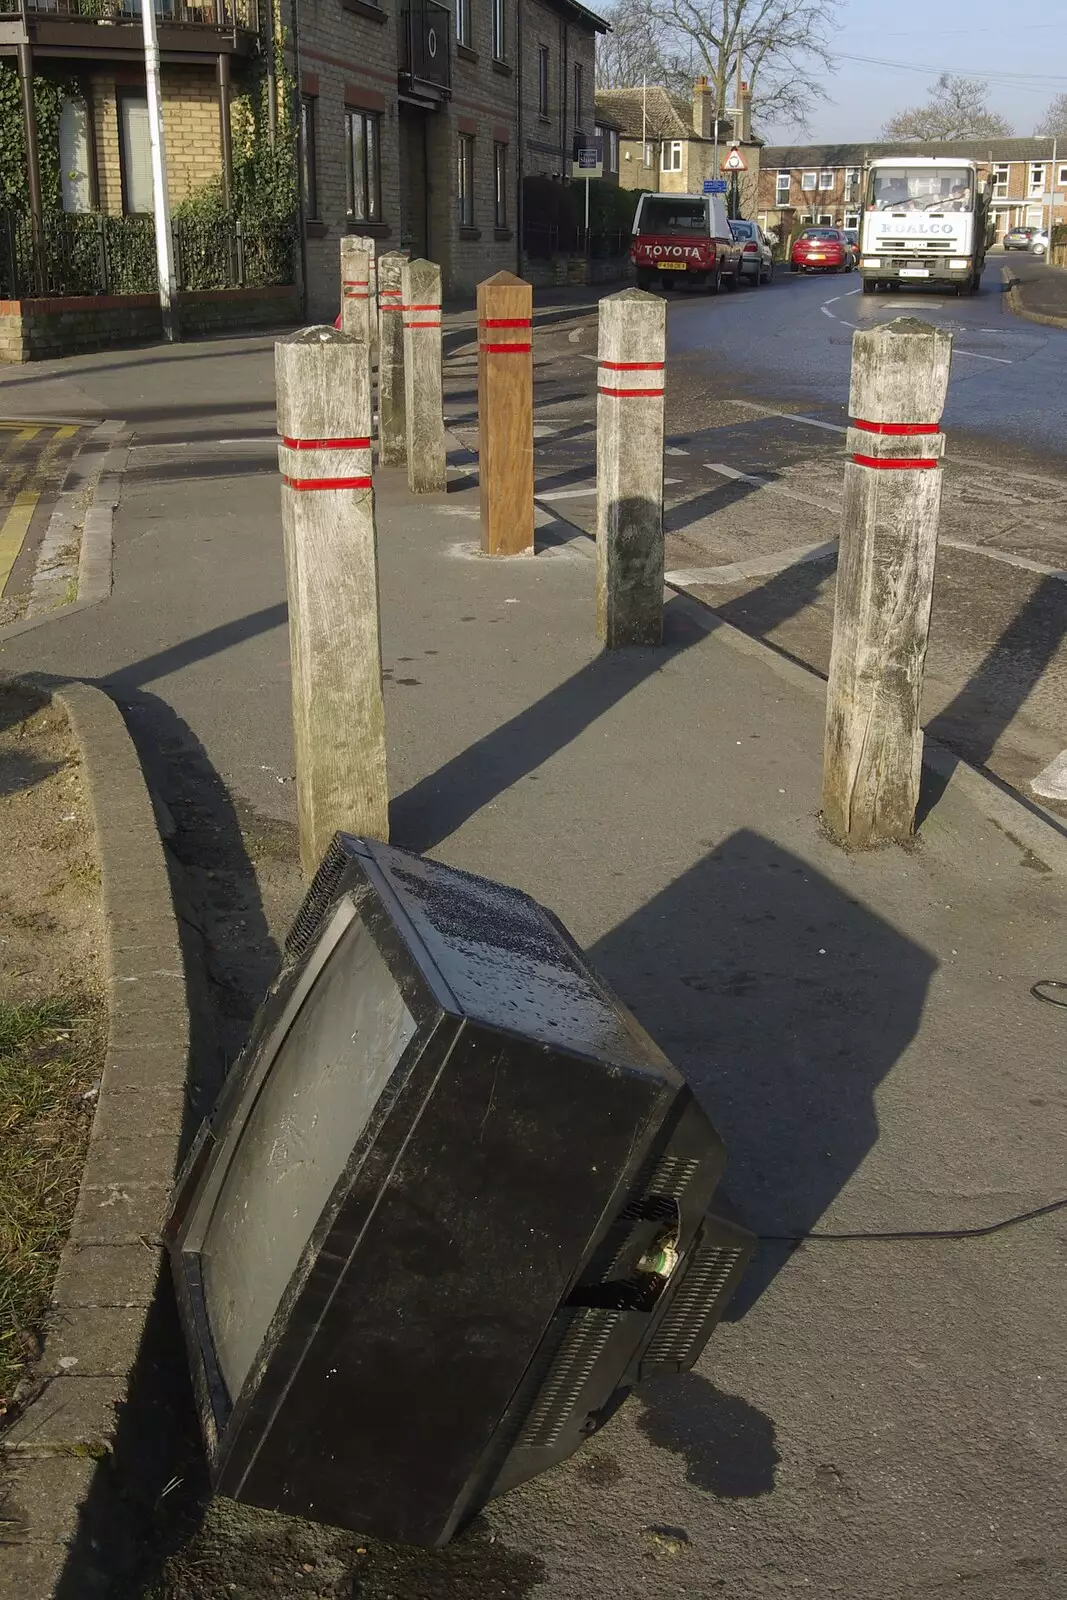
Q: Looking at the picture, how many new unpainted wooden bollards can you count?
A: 1